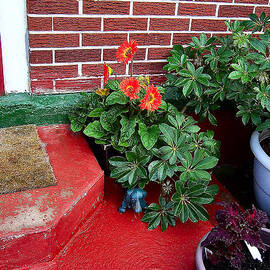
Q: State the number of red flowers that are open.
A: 3